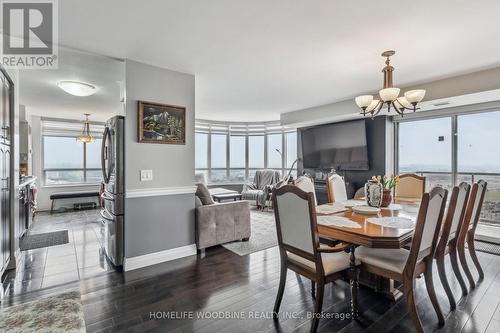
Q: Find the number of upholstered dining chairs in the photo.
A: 7